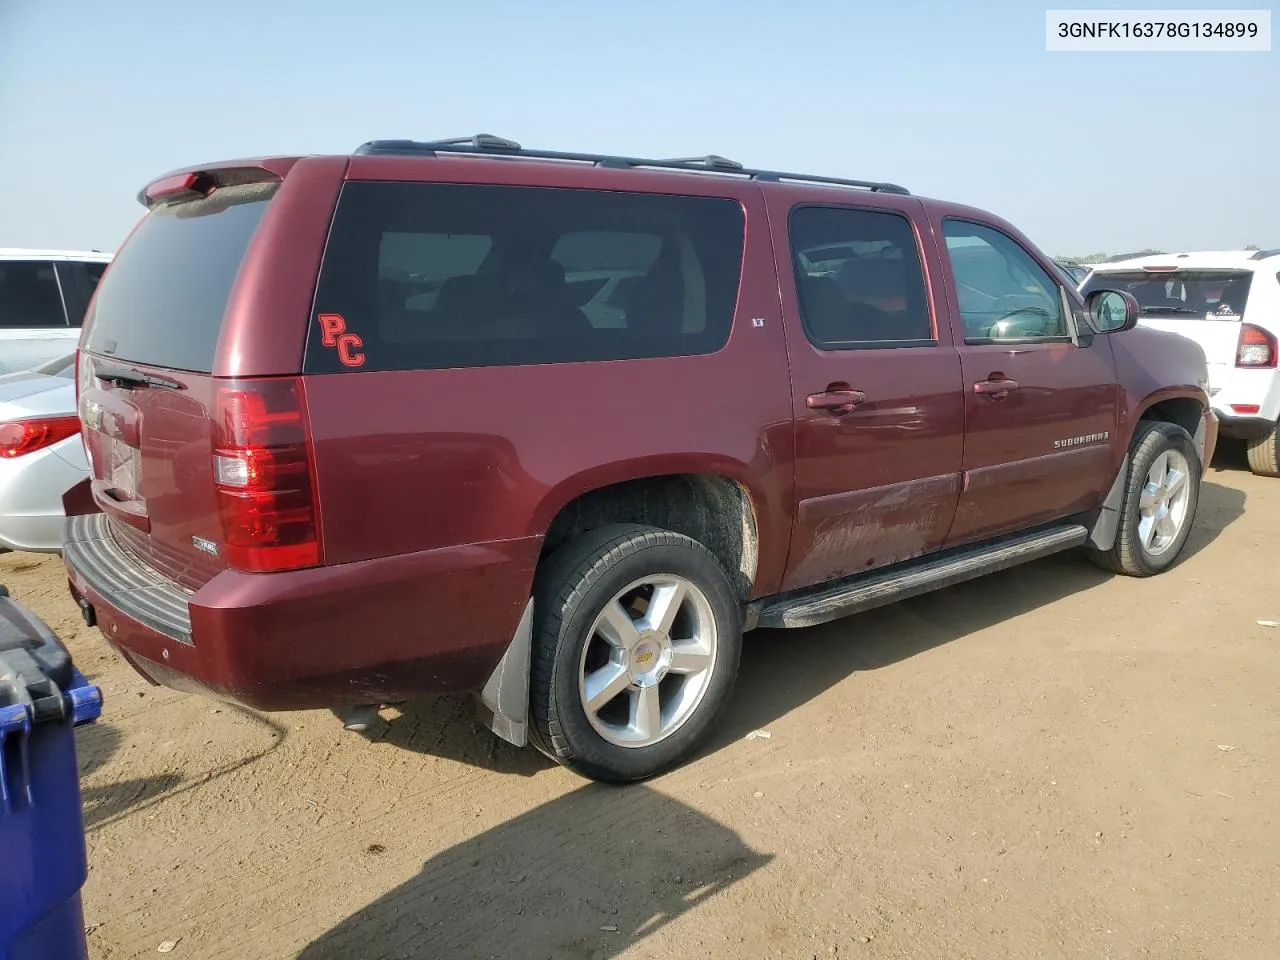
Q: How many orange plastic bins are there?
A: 0